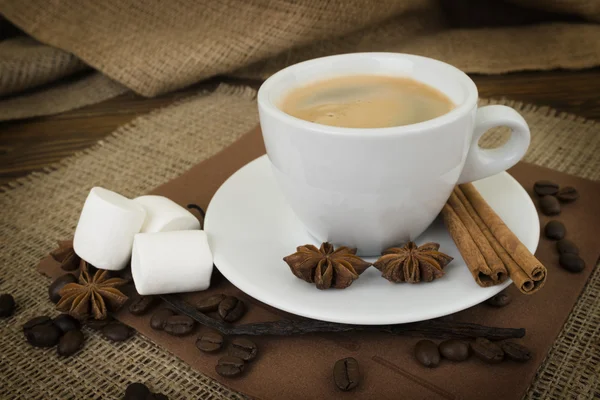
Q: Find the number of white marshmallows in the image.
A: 3